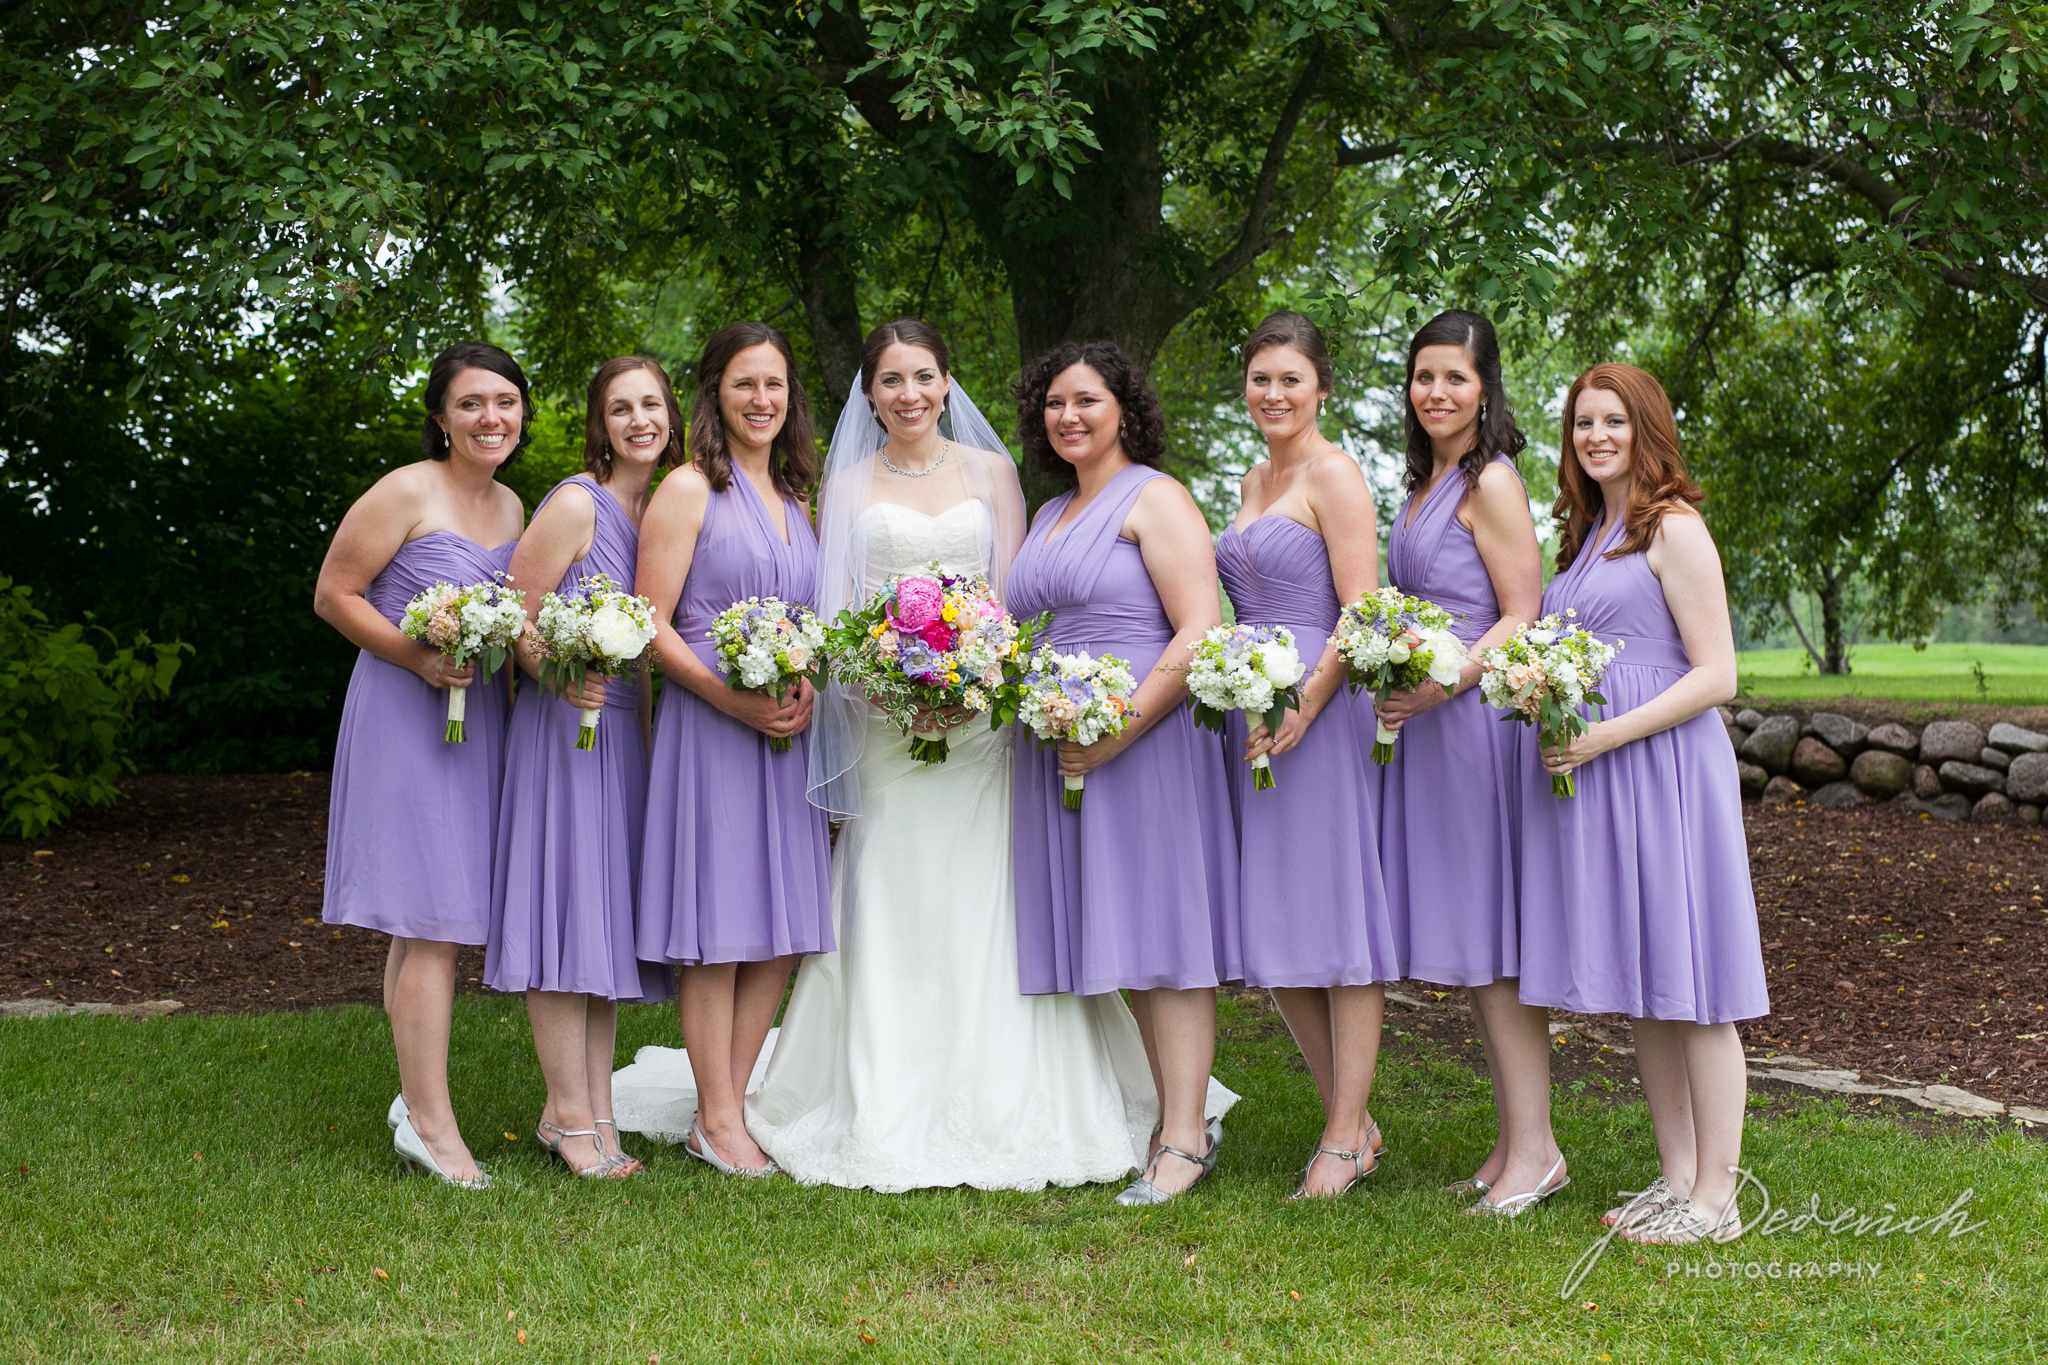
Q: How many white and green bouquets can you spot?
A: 7